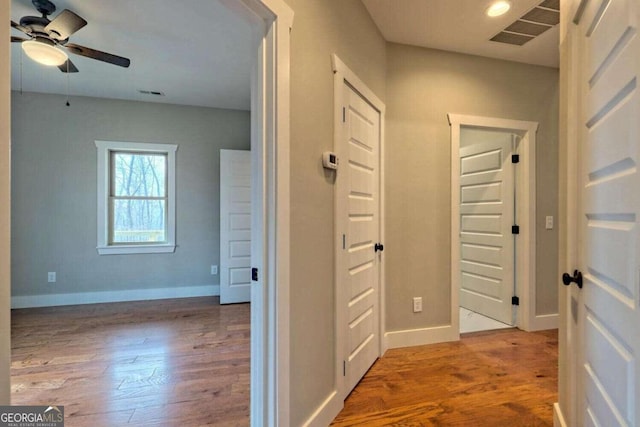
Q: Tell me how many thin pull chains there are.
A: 2